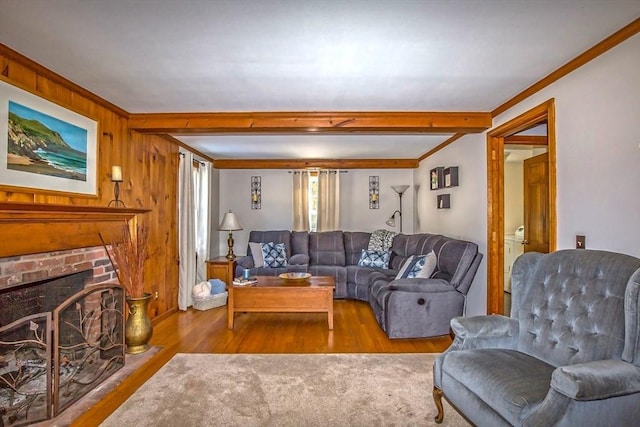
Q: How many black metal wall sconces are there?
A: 2